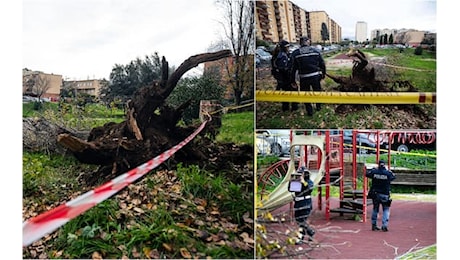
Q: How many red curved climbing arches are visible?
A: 1